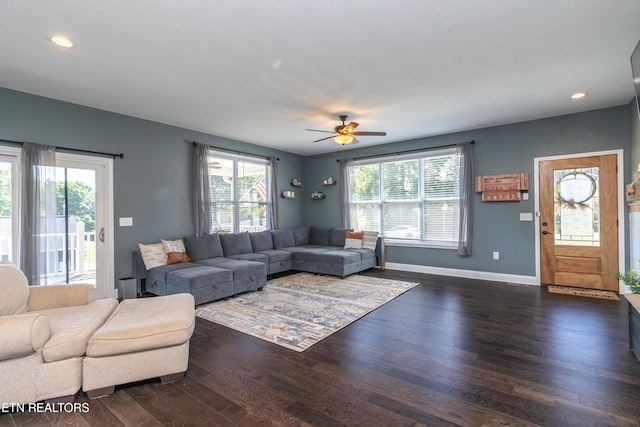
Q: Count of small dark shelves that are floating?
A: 4